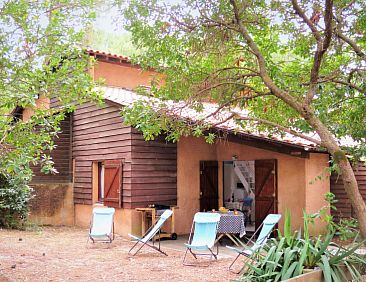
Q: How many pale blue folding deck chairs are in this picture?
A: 4